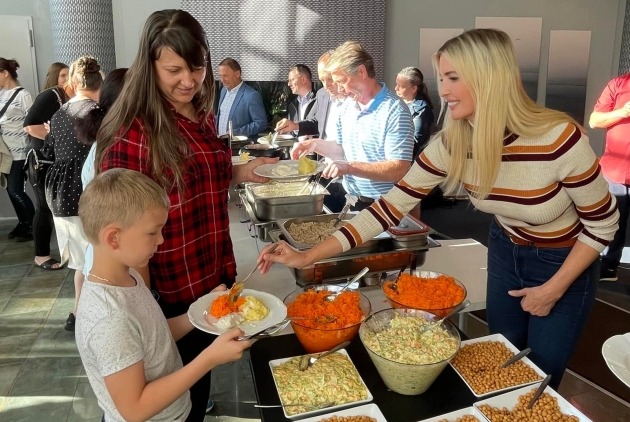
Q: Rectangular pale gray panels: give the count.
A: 3